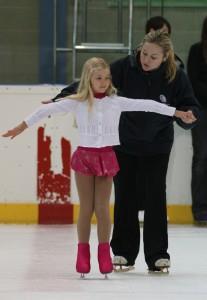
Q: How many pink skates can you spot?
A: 2